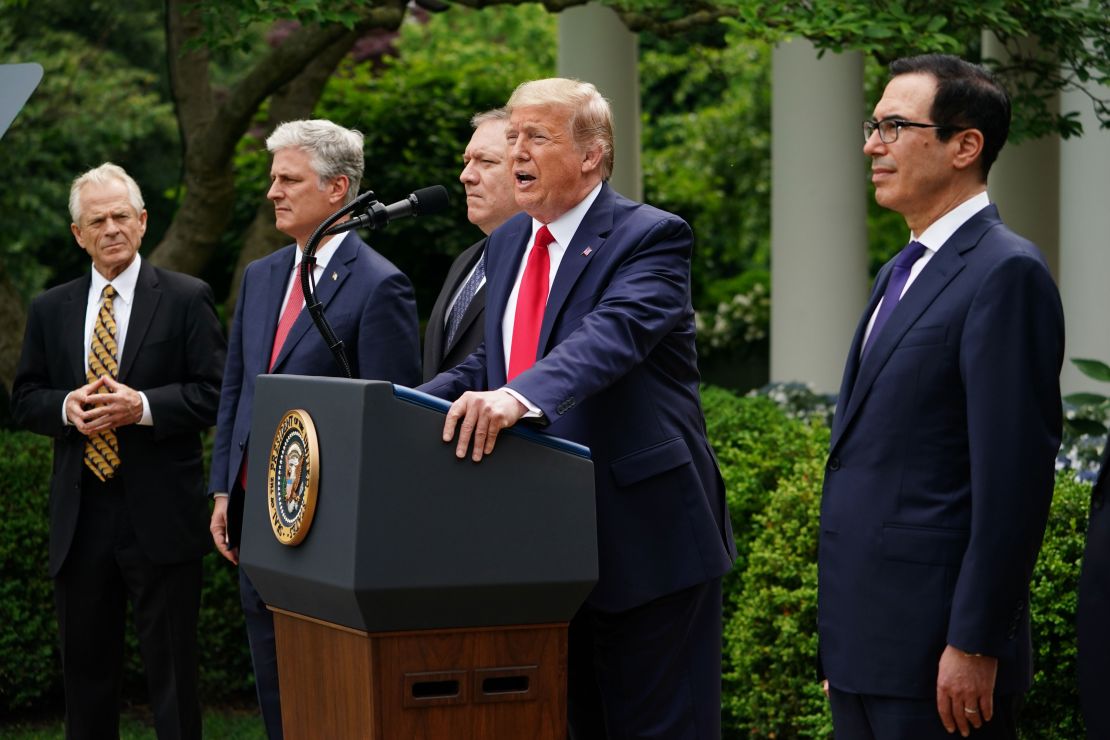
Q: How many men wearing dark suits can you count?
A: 5